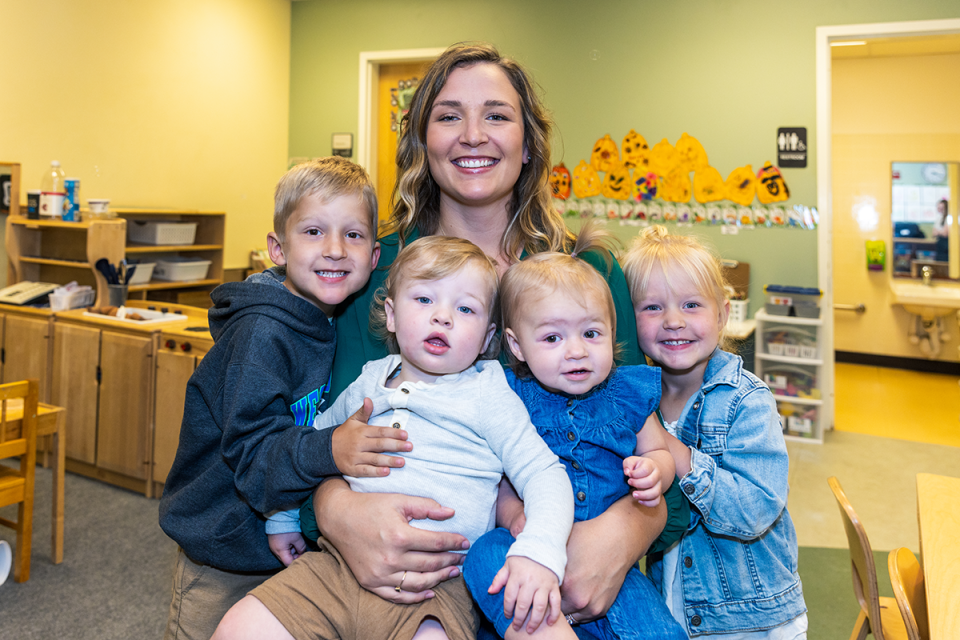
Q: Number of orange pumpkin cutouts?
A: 12